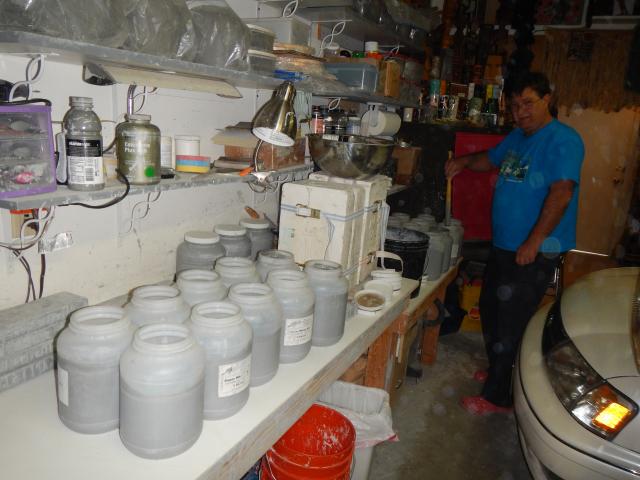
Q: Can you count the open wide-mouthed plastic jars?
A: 10